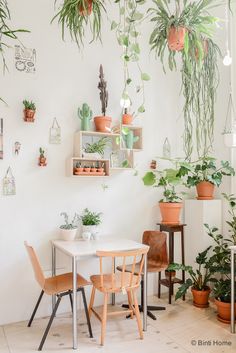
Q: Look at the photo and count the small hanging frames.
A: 3